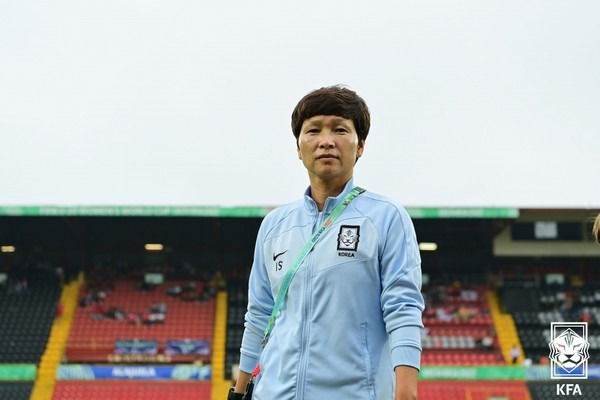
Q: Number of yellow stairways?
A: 3